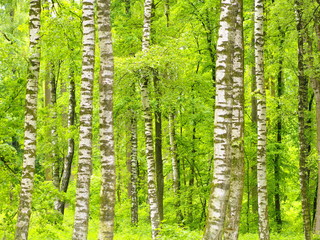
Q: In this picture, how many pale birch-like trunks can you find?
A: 7